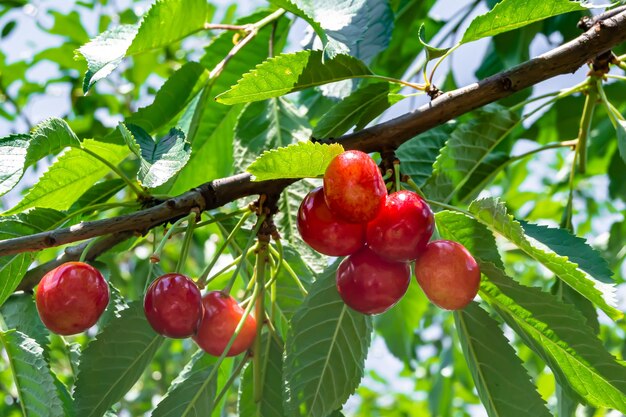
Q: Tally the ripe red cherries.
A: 8